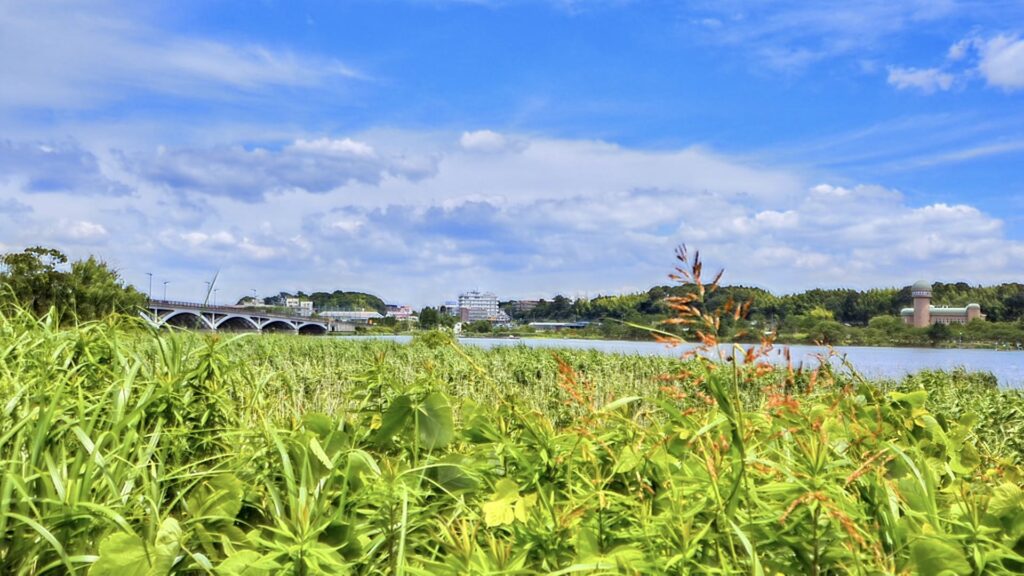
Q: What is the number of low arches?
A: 4